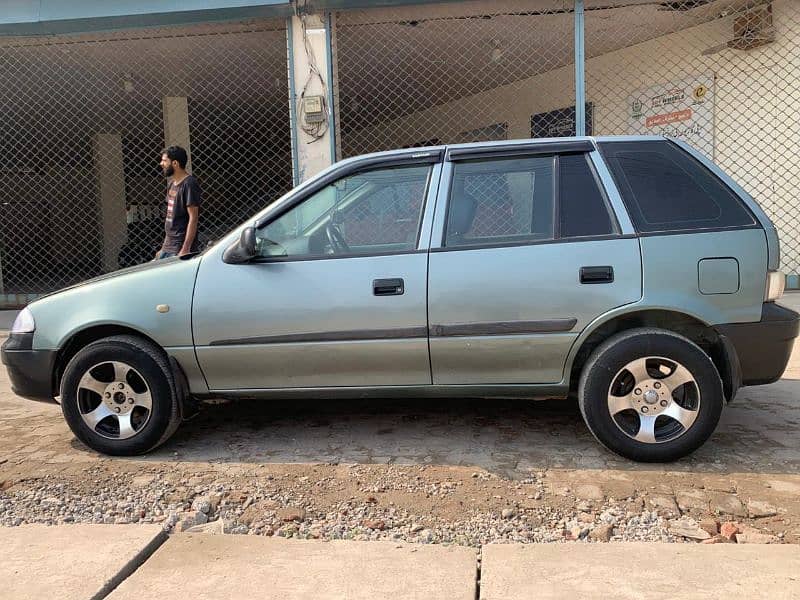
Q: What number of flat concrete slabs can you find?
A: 3